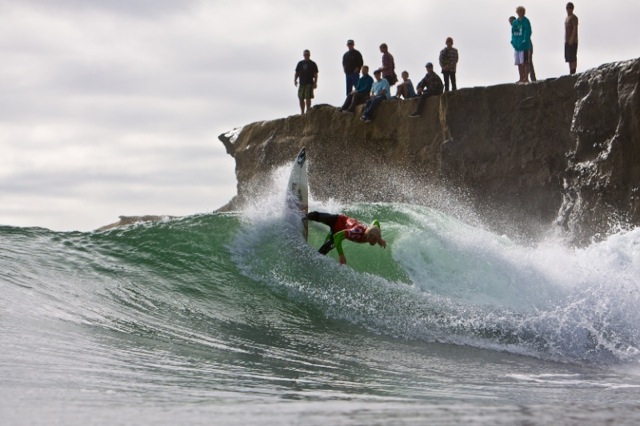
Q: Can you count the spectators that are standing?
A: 7